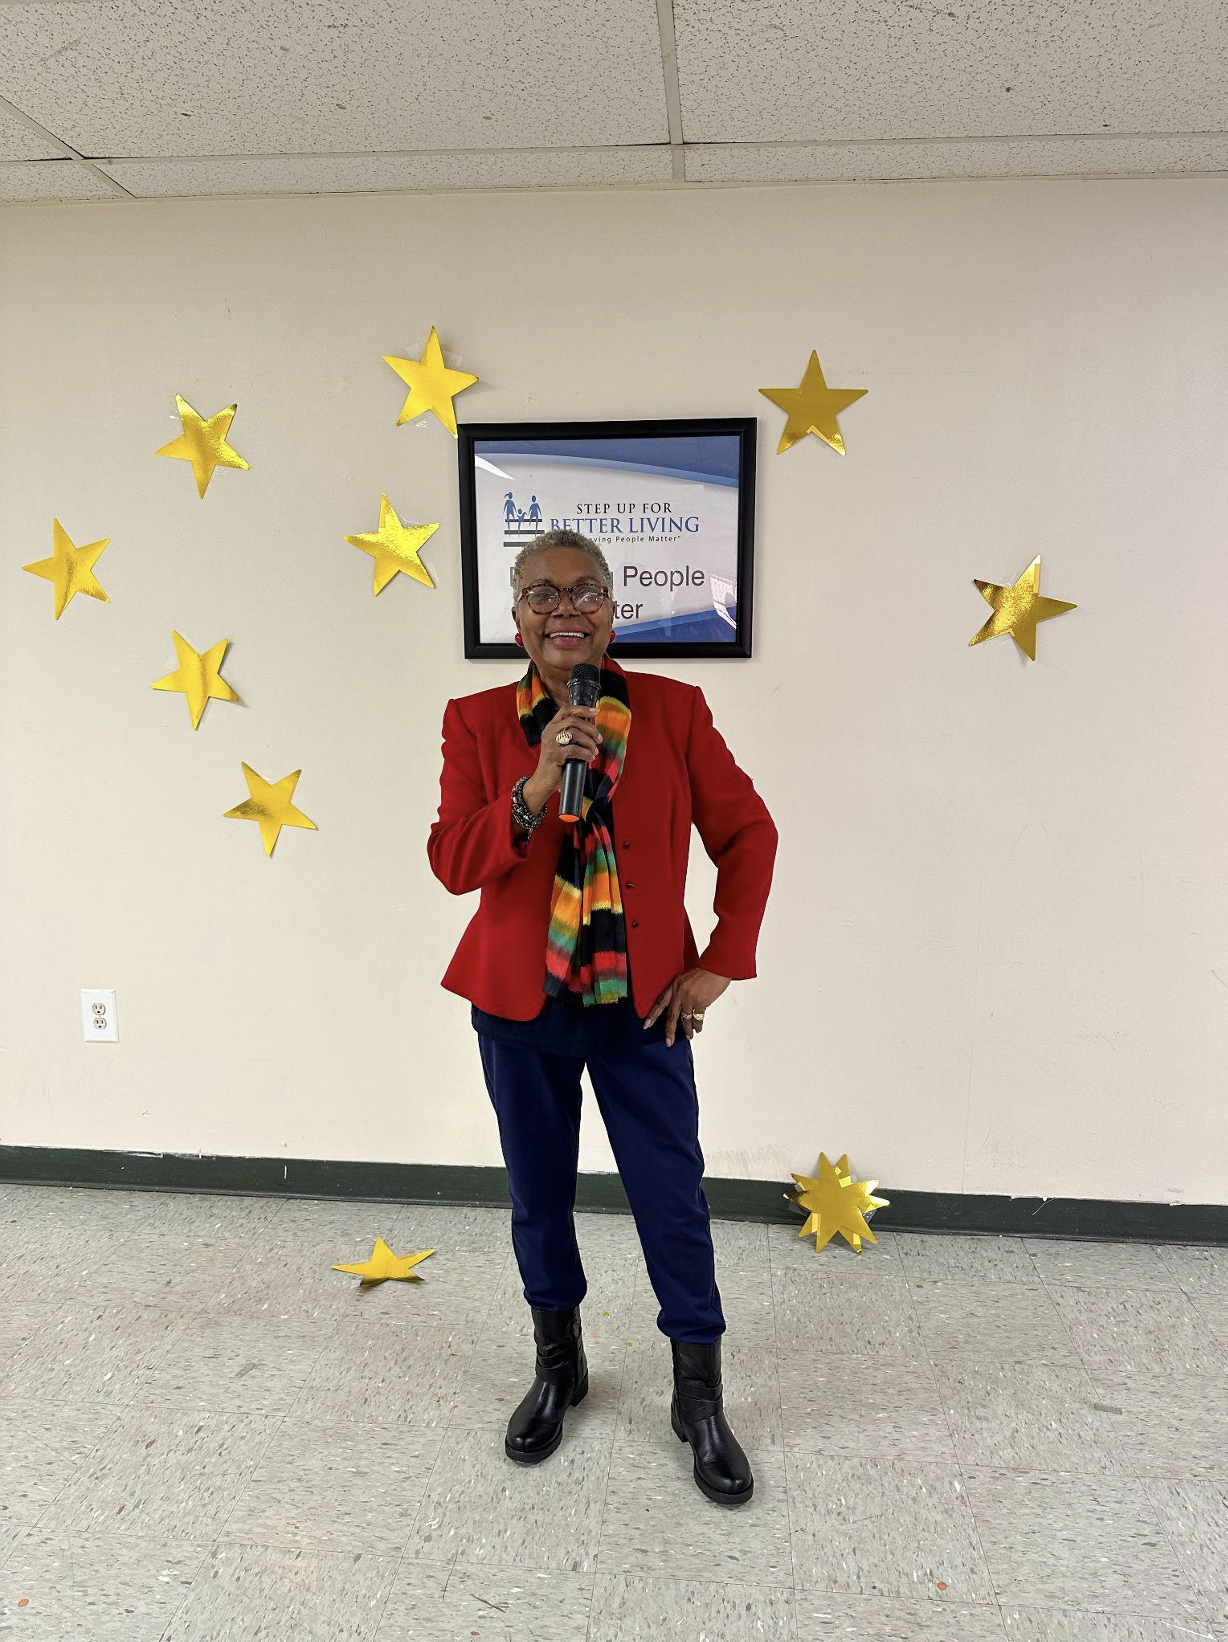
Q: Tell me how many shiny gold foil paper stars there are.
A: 11